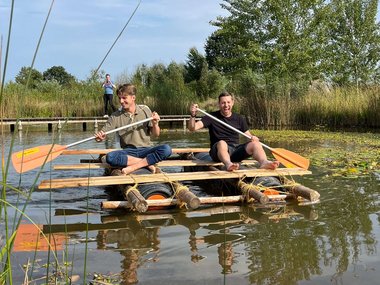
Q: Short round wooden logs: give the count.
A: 4